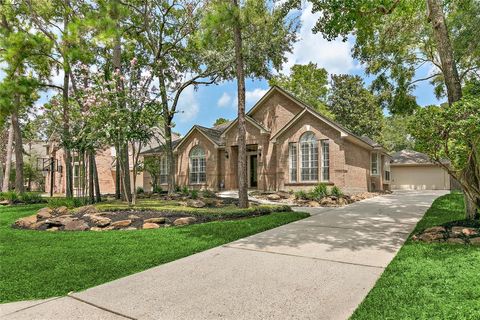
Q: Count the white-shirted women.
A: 0